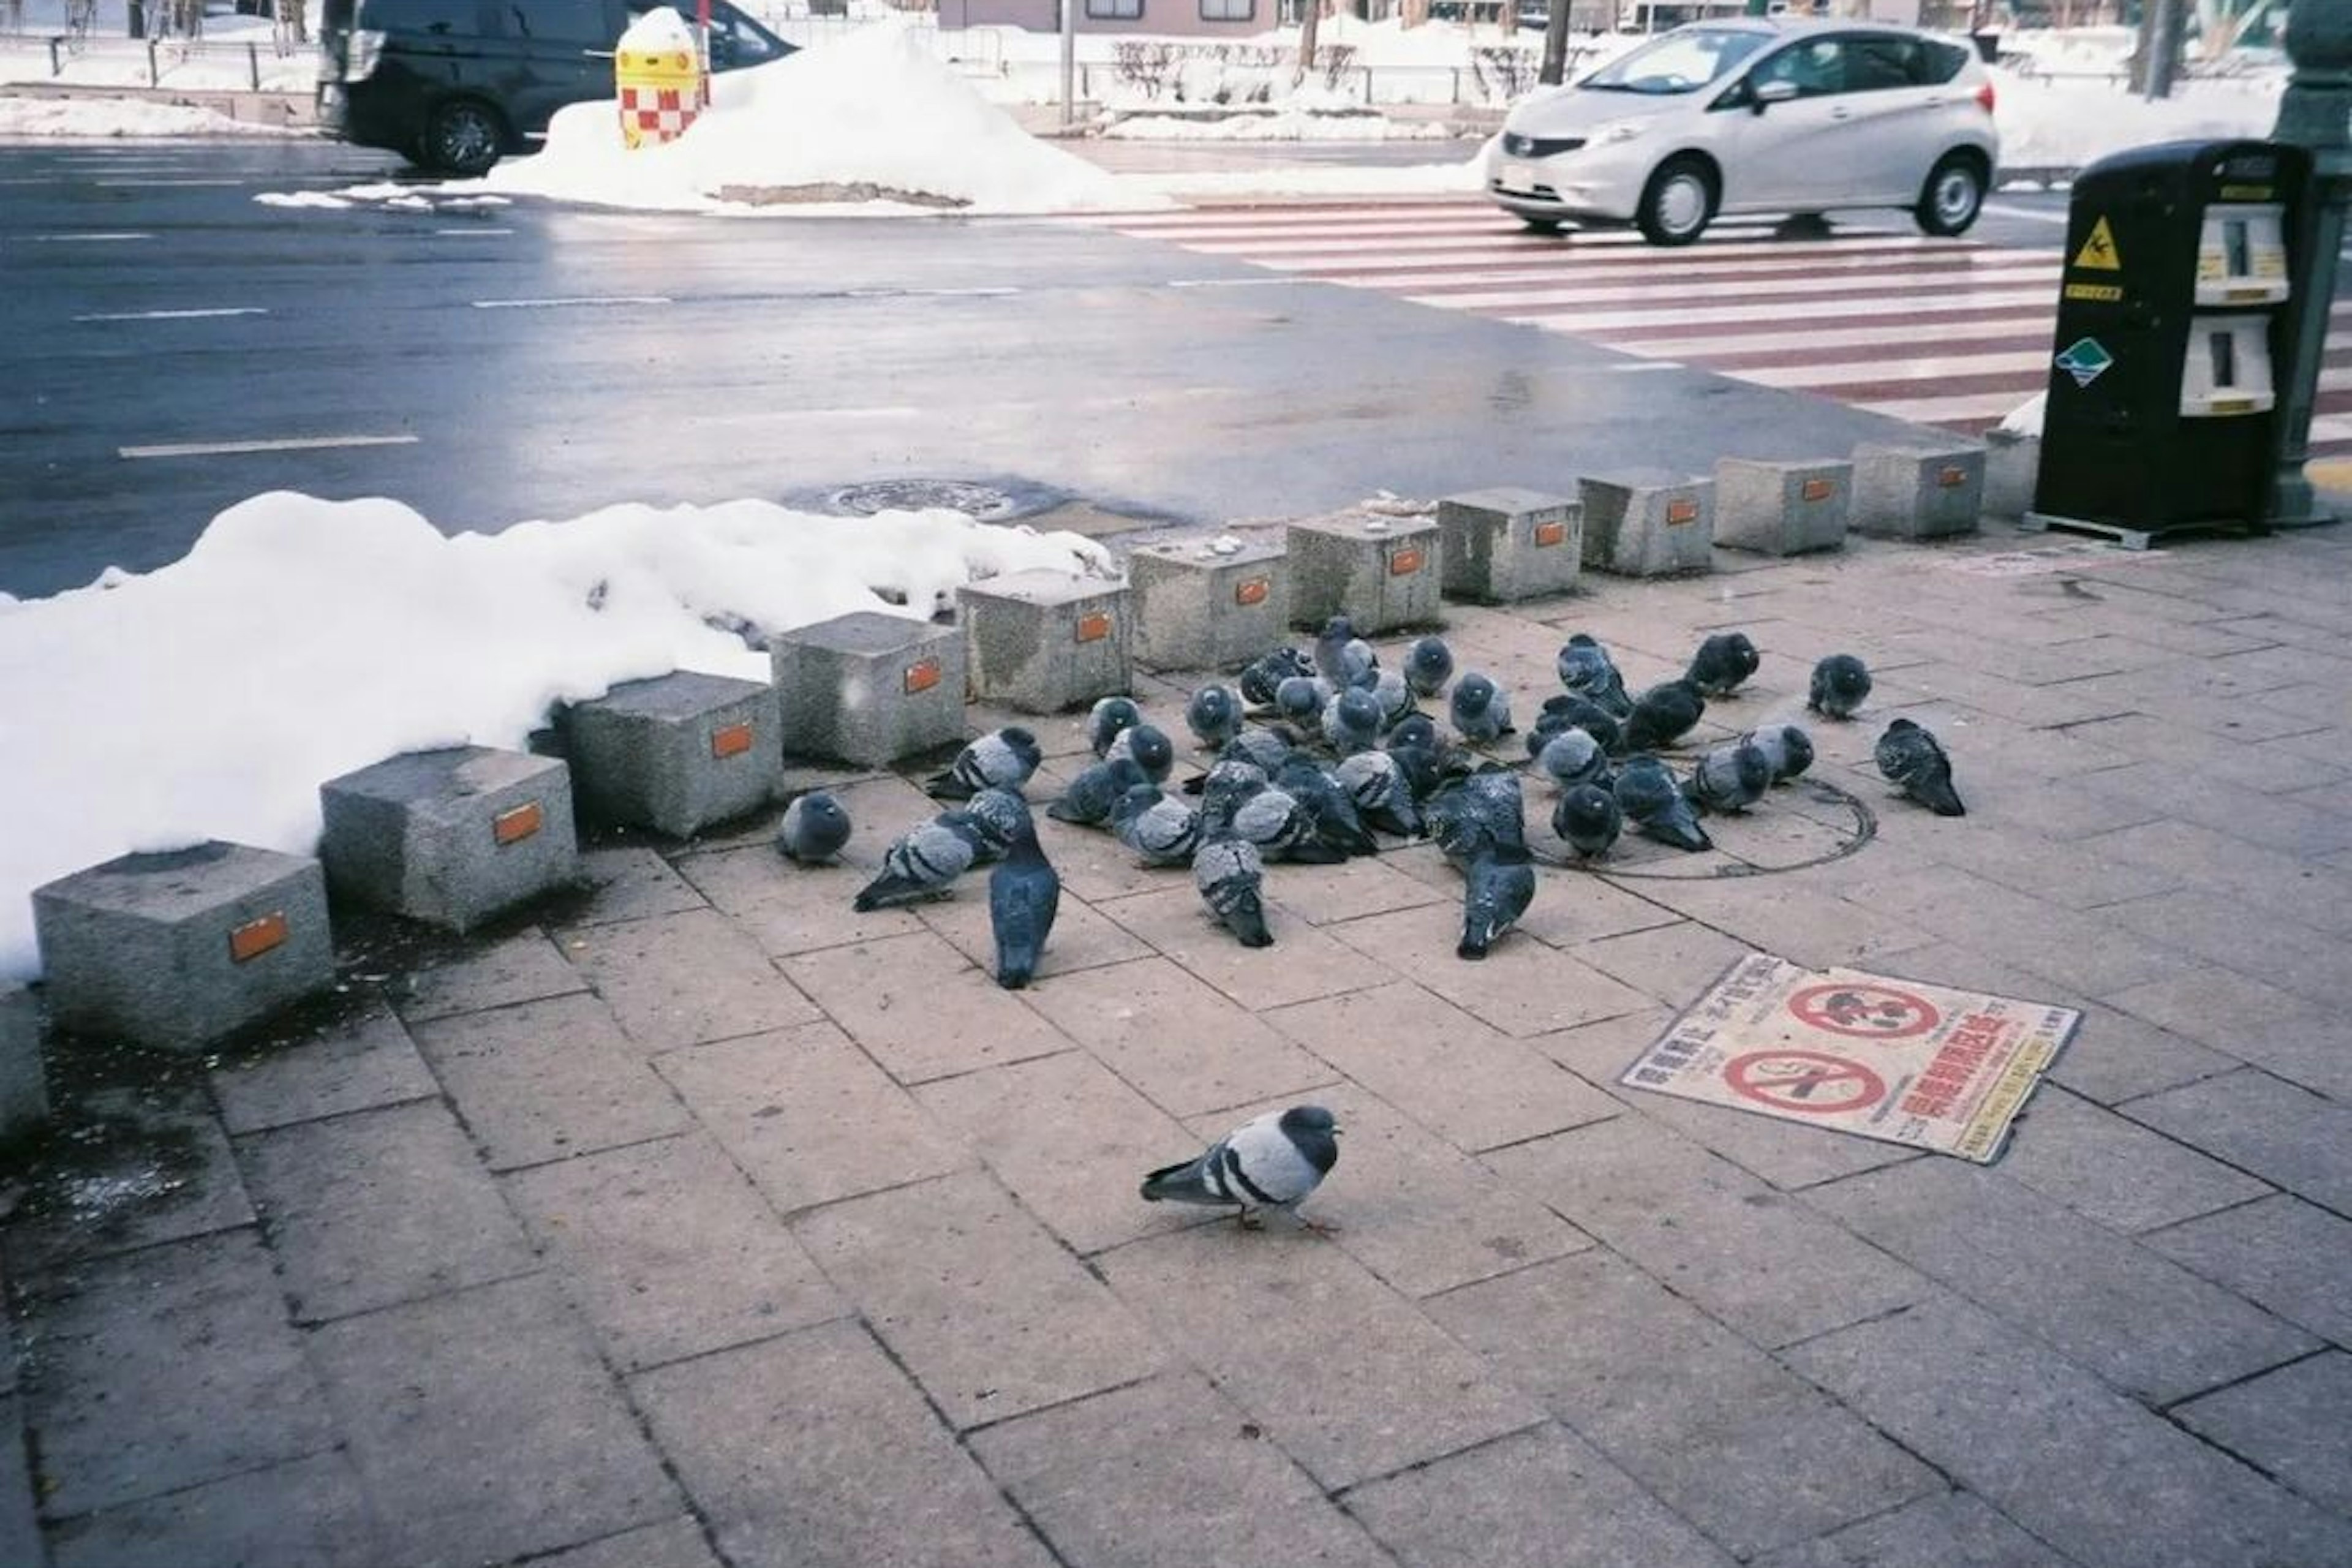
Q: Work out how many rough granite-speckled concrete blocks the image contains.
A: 13